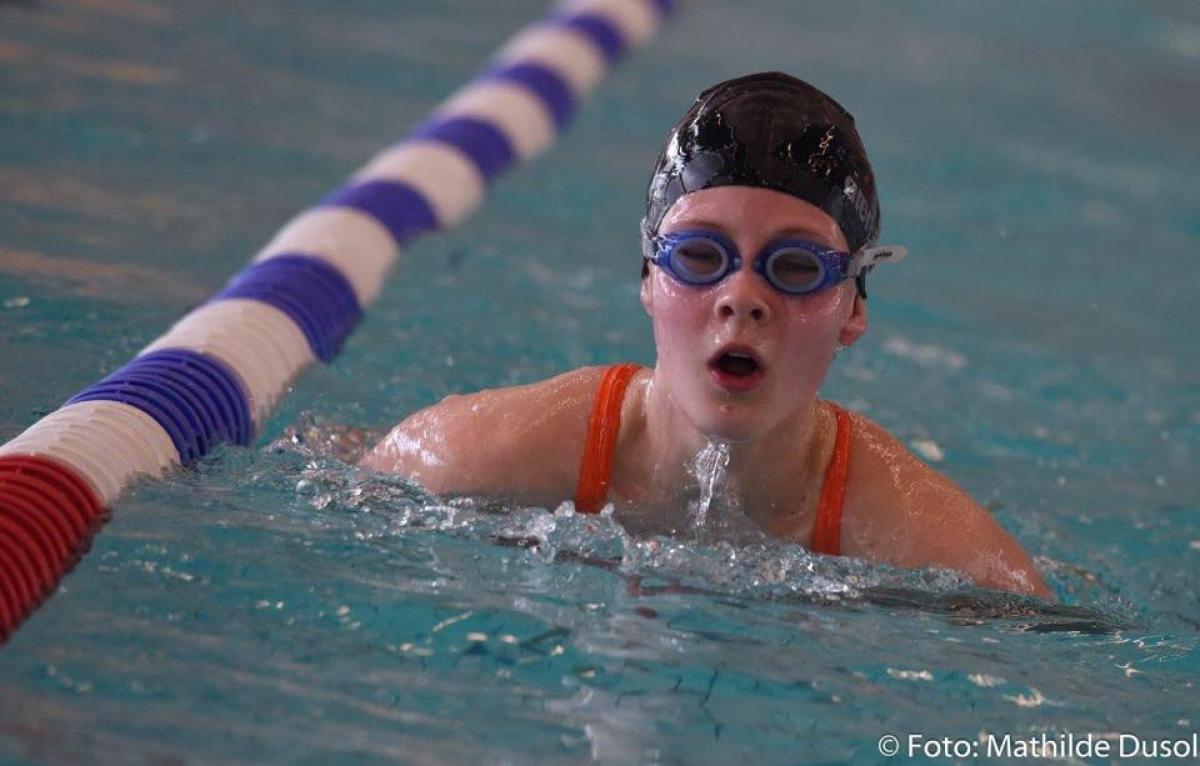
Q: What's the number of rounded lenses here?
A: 2